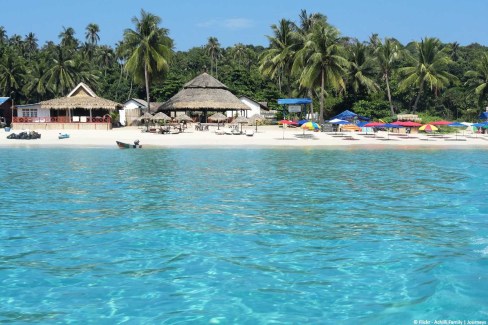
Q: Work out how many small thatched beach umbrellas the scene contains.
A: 6